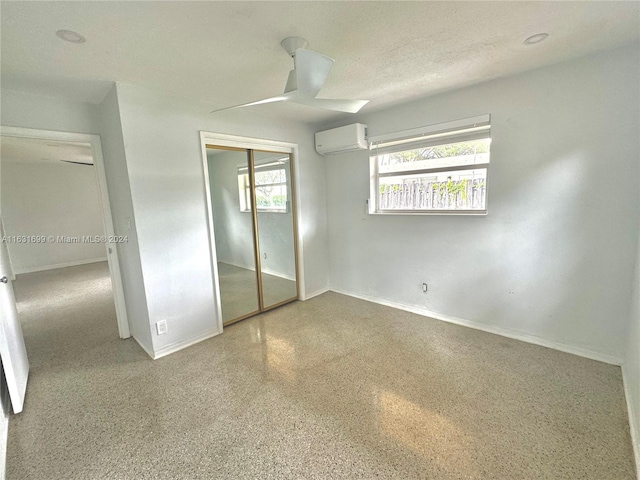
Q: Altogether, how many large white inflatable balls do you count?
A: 0